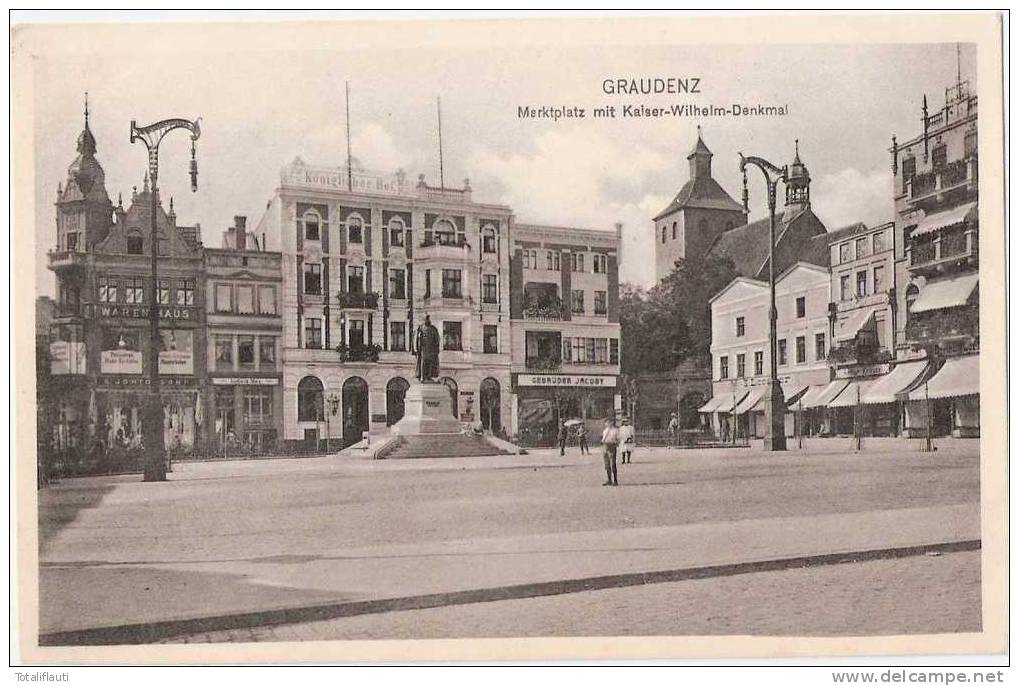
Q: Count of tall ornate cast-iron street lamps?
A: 2